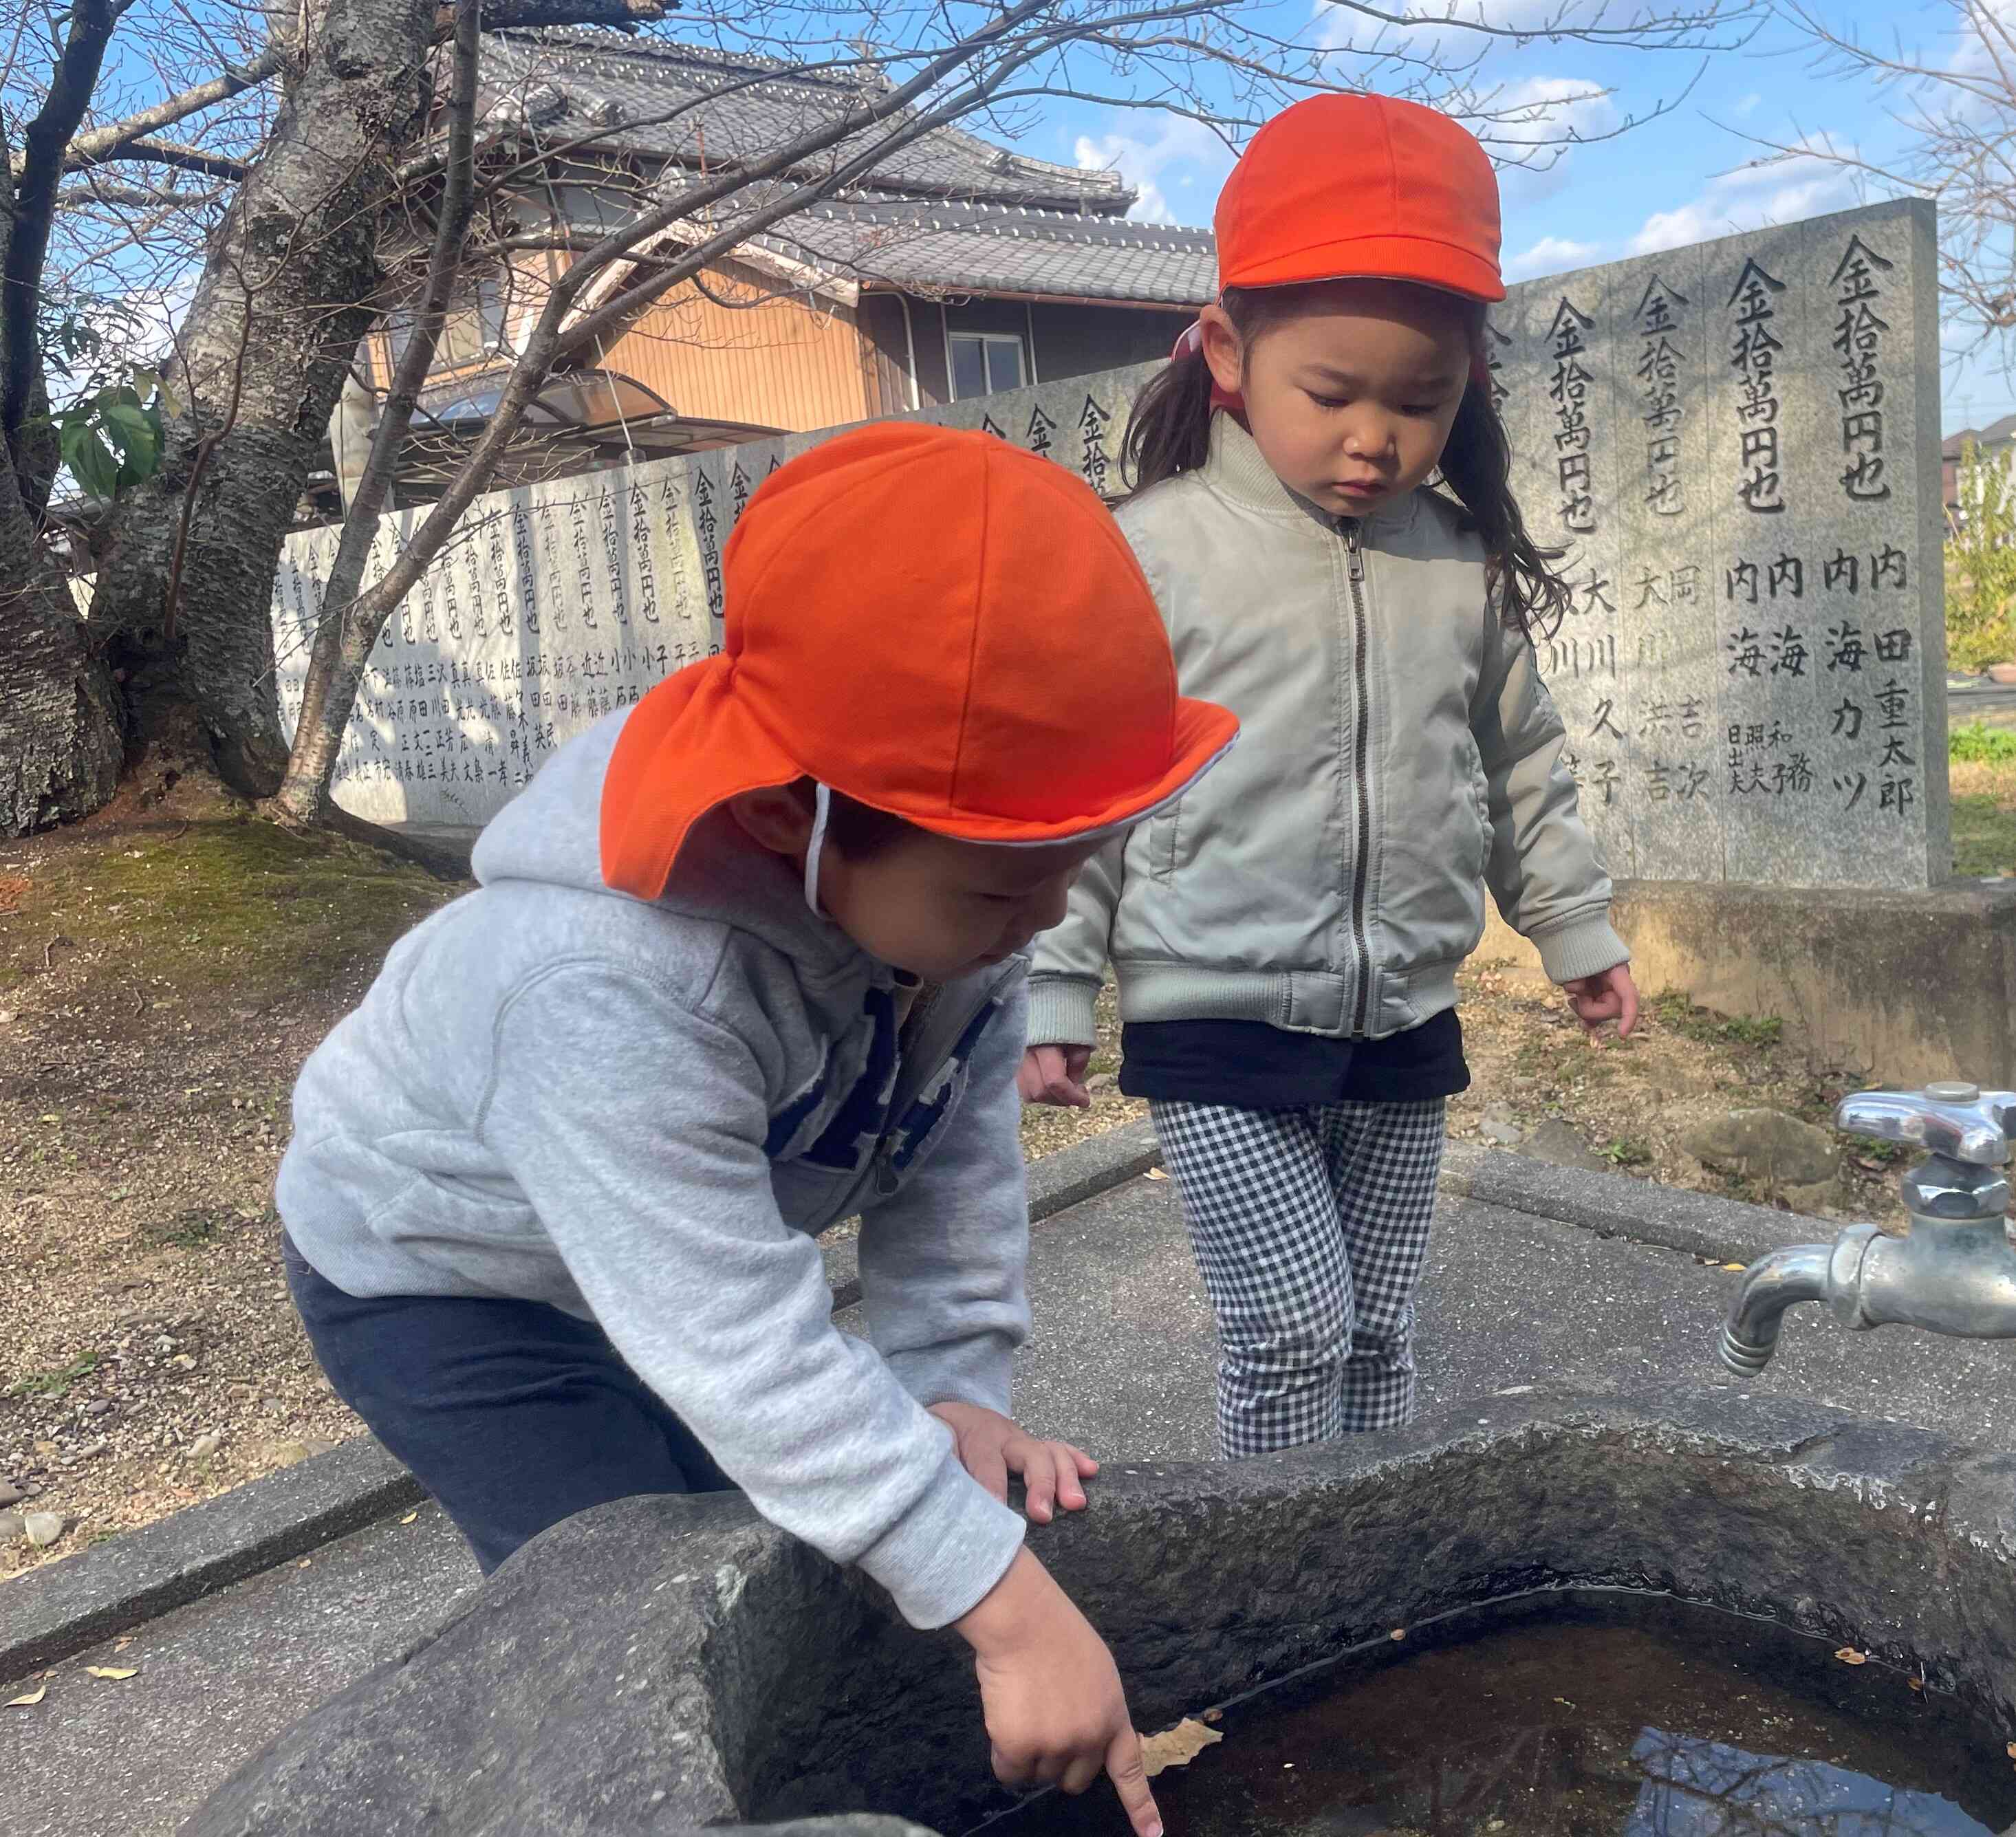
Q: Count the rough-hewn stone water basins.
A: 1